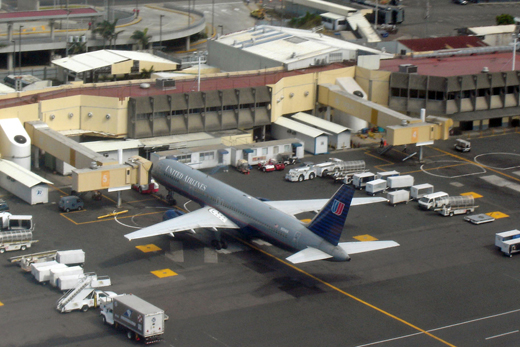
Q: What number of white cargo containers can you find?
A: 13